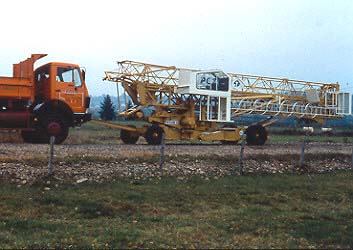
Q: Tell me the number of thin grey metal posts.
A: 4